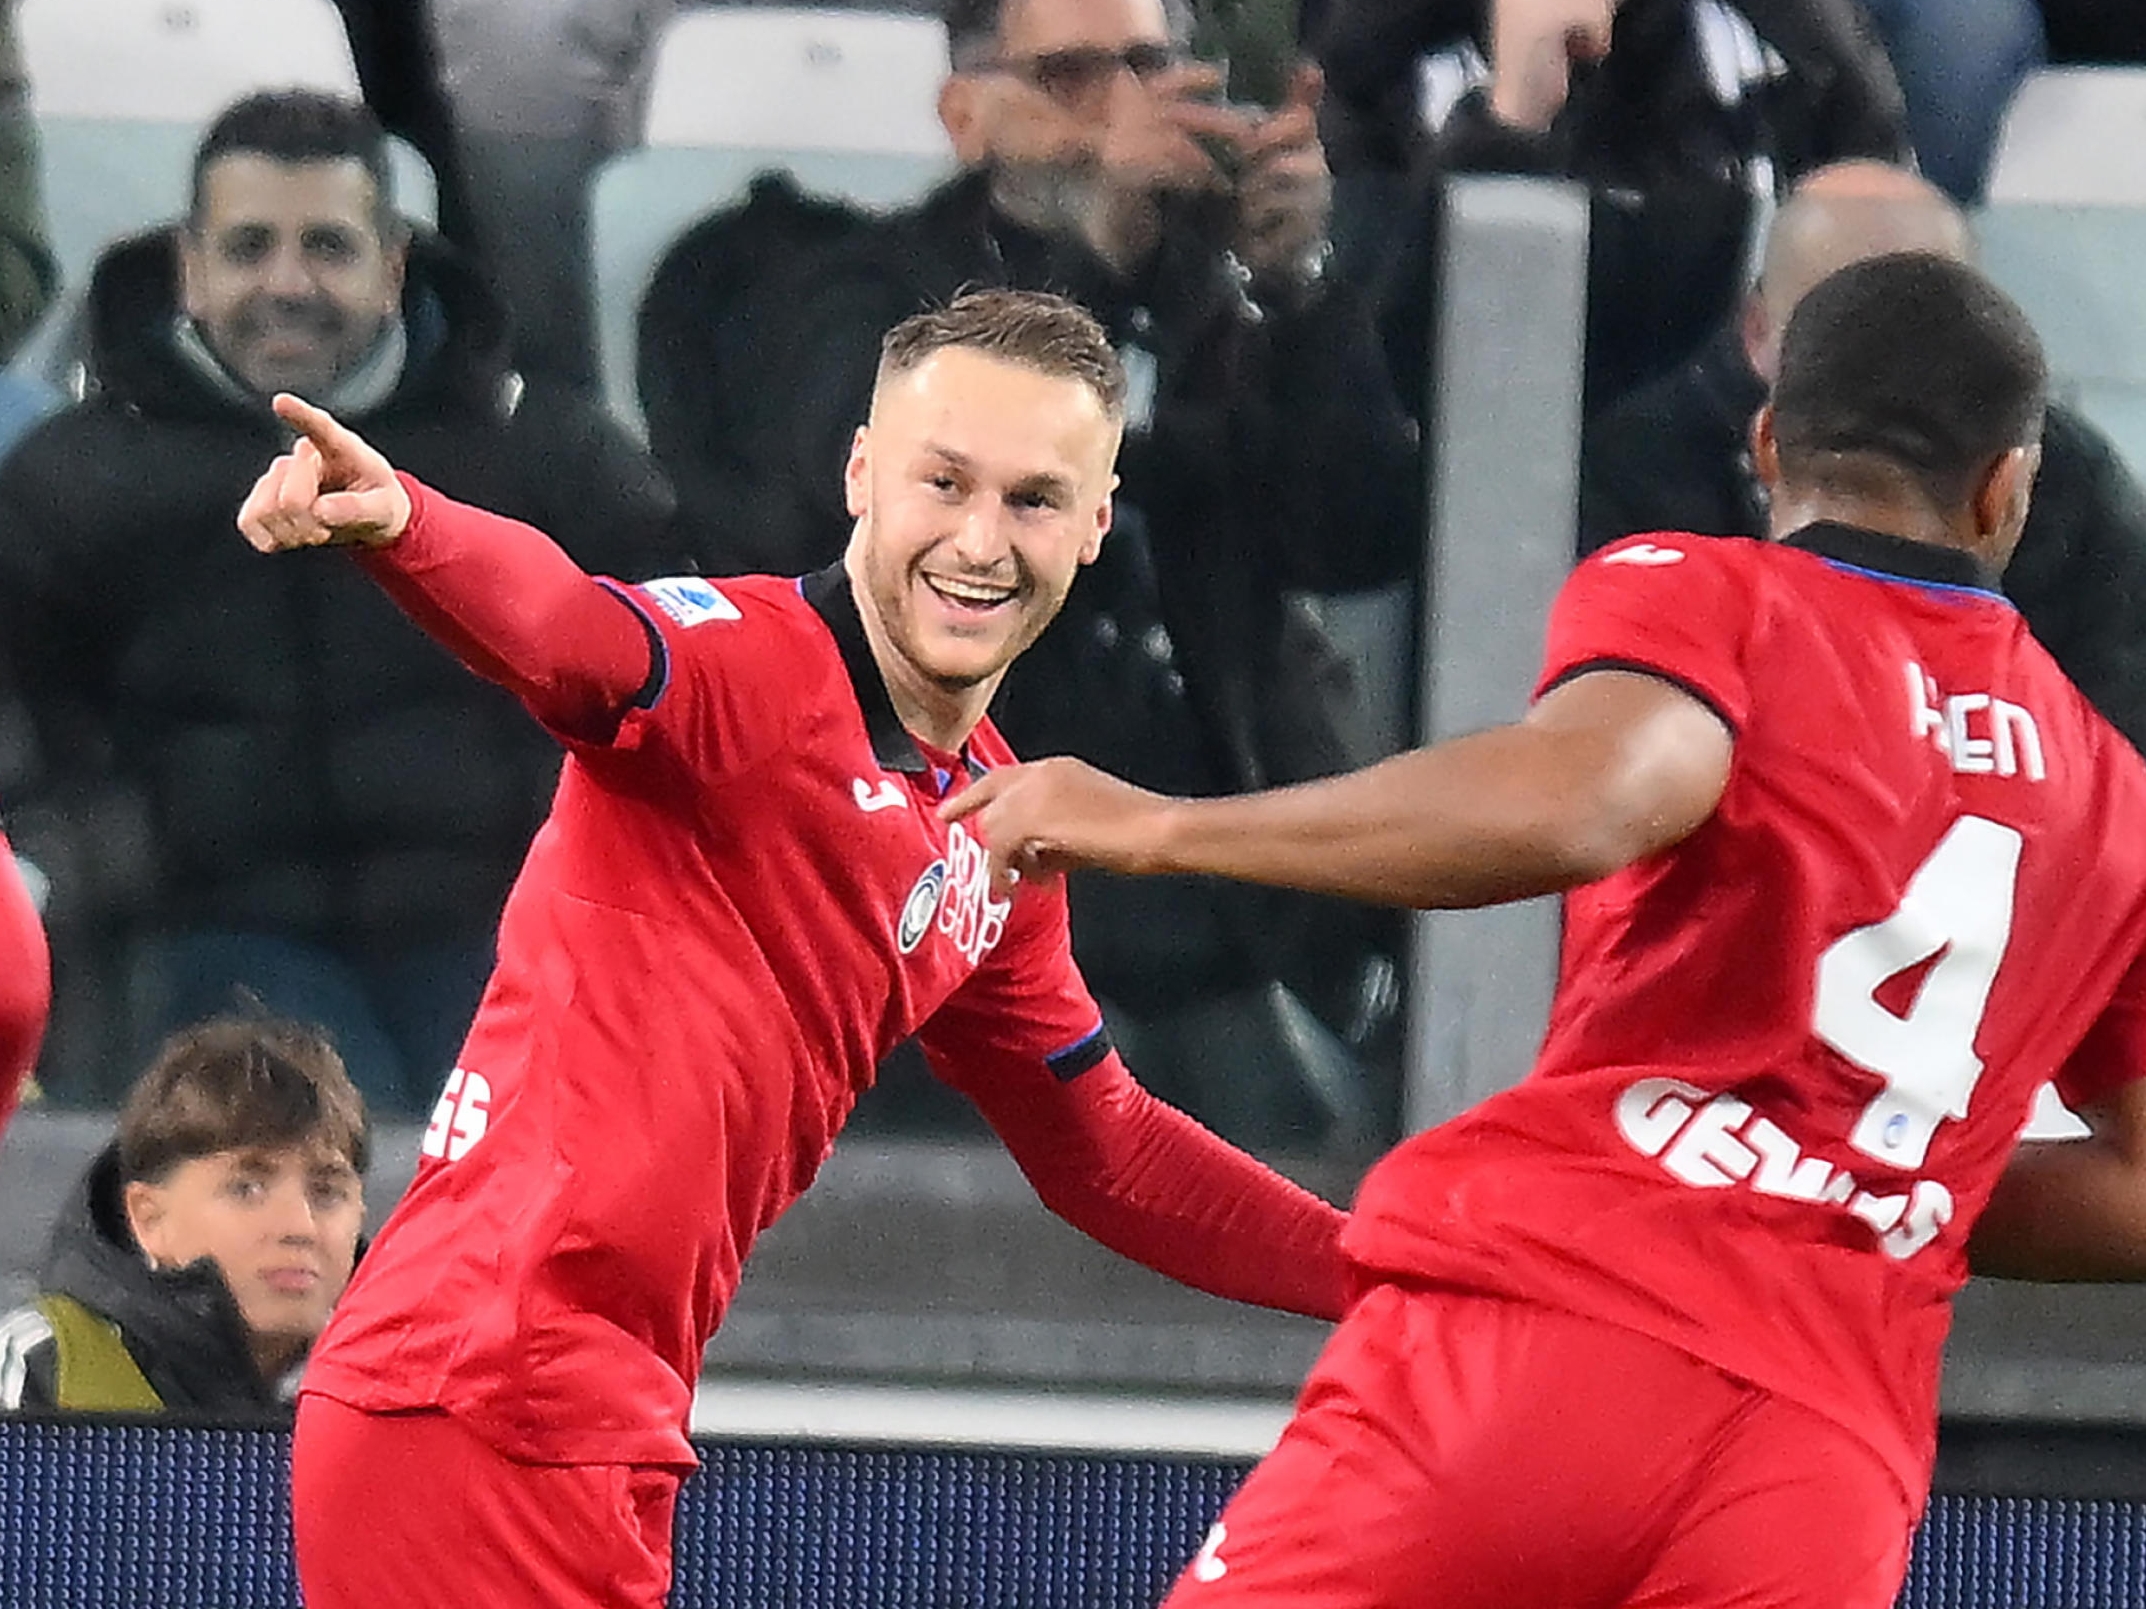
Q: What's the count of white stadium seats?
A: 3